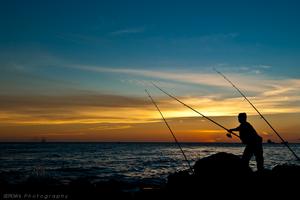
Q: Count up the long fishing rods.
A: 3